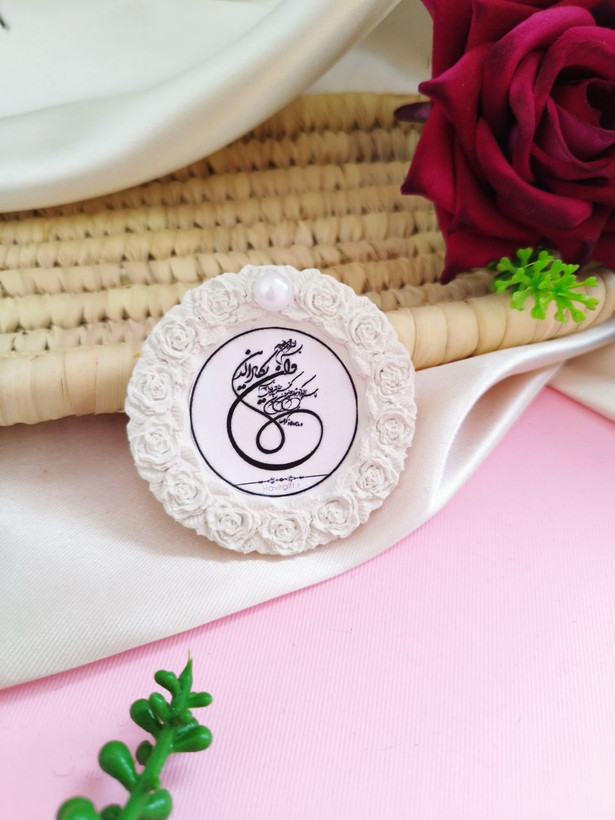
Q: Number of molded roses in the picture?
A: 13